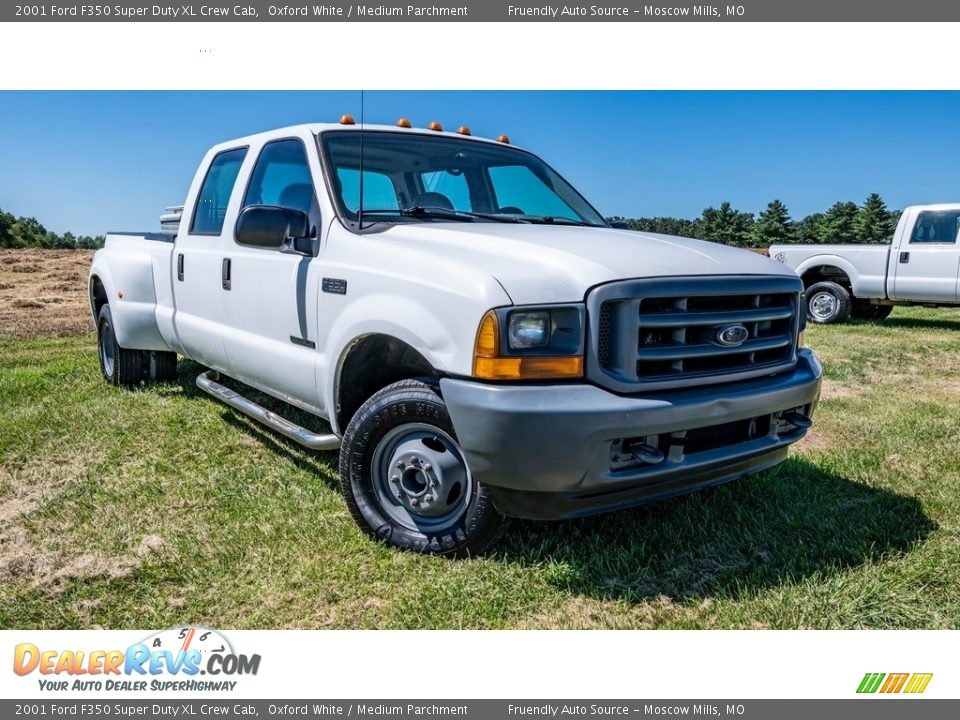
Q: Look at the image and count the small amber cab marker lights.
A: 5